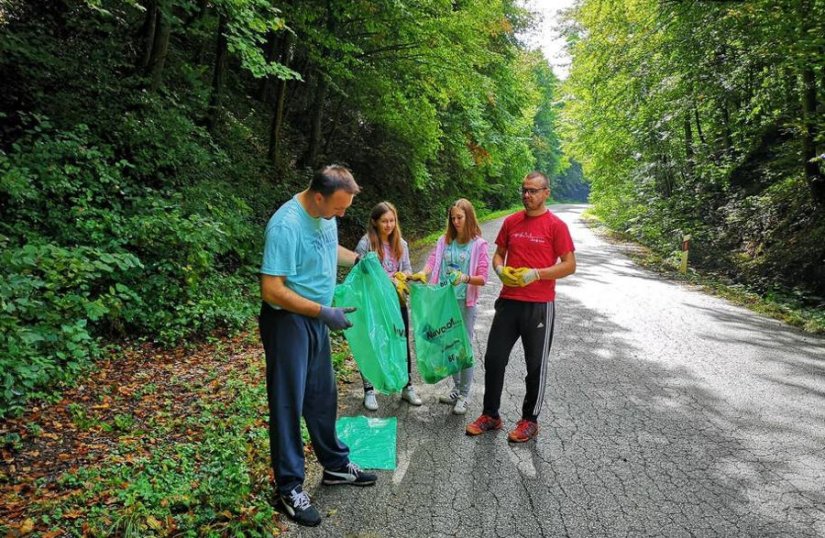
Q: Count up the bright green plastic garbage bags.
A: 3